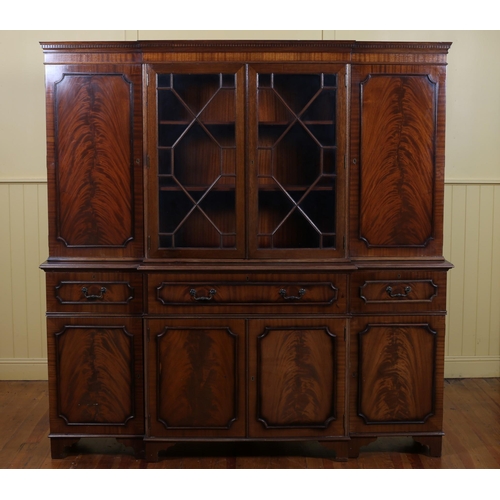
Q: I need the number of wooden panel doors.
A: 6